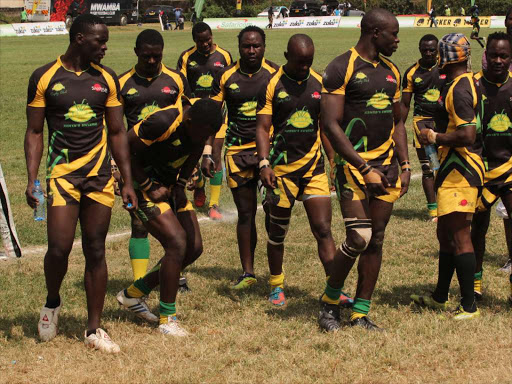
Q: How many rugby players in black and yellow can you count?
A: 10